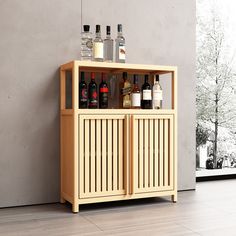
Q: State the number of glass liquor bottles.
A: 11